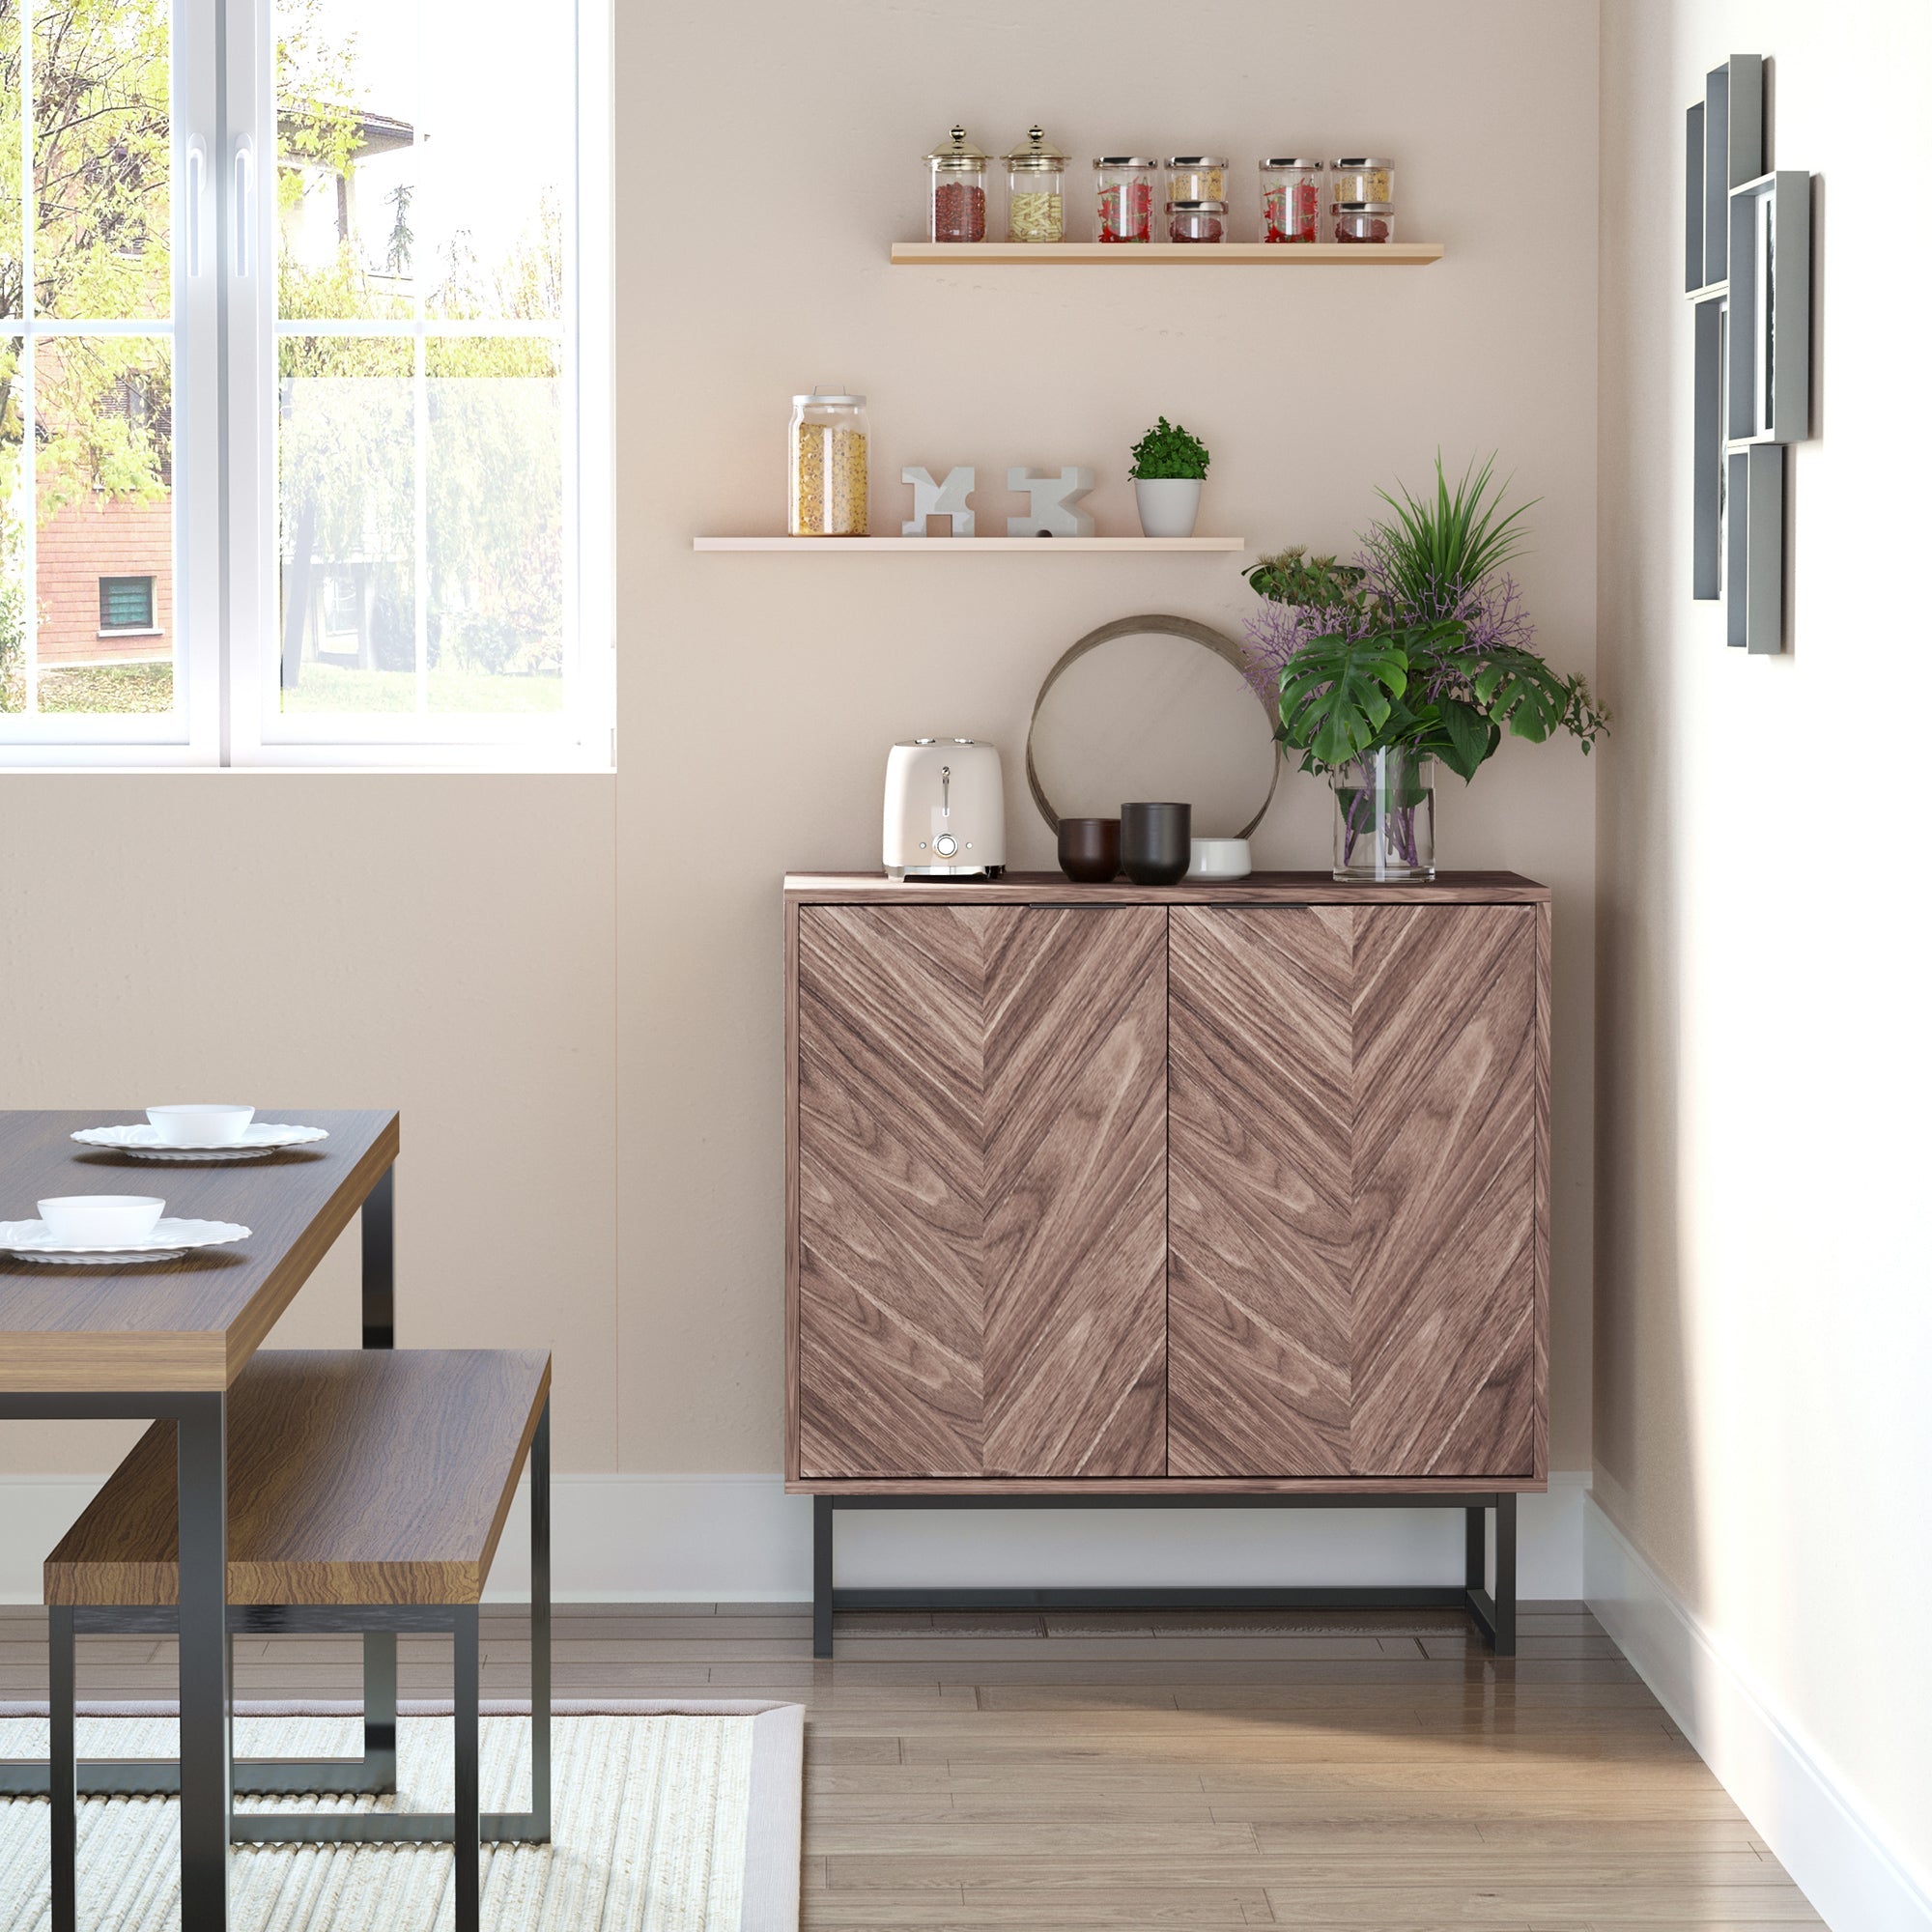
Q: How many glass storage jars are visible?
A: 9